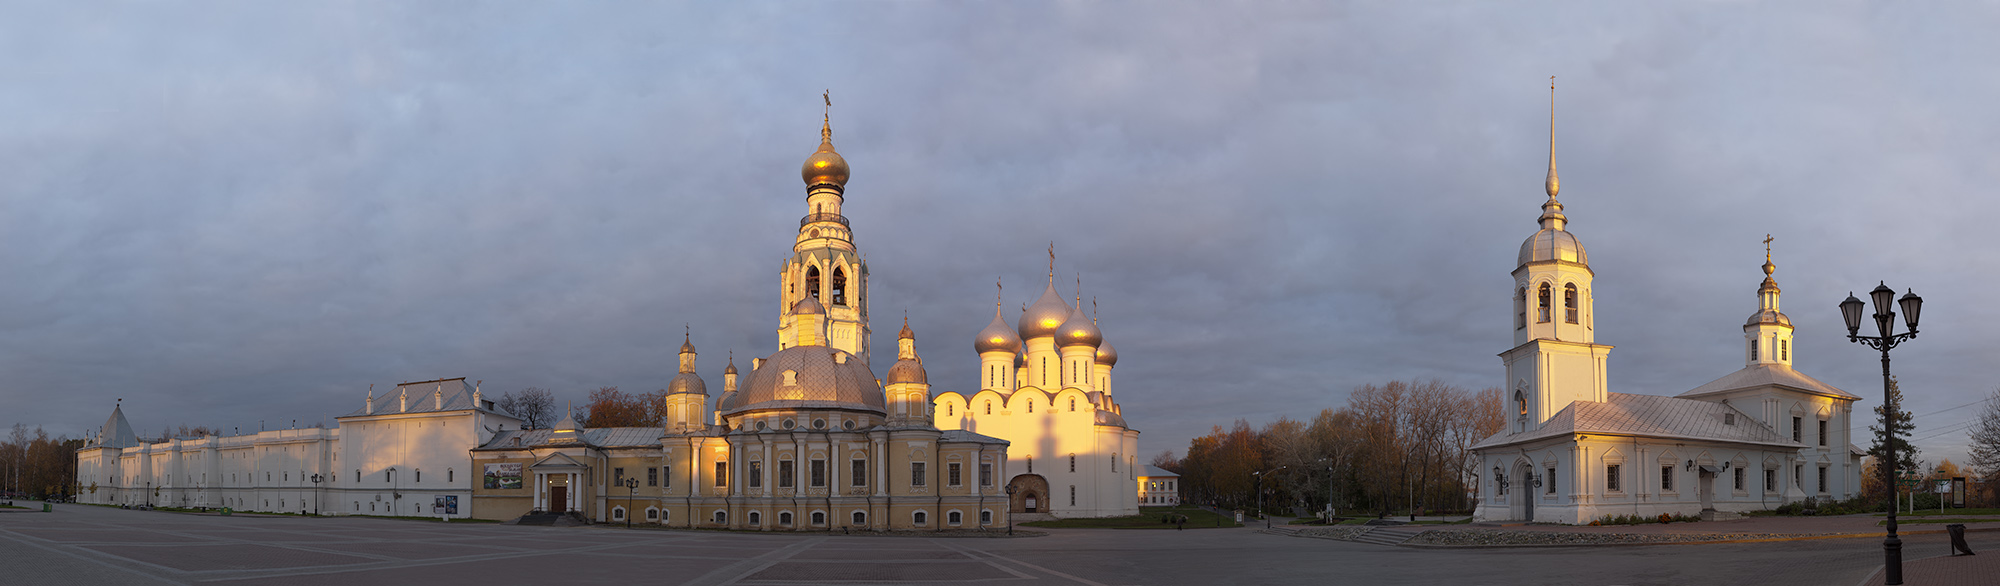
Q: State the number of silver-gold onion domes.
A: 5